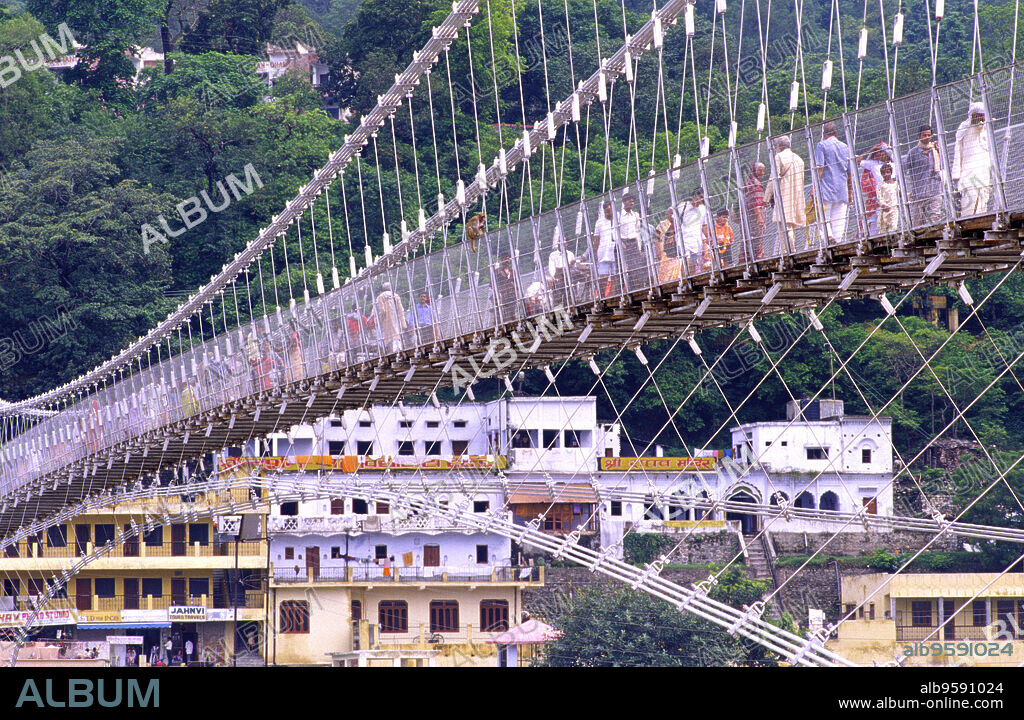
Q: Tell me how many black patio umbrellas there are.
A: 0